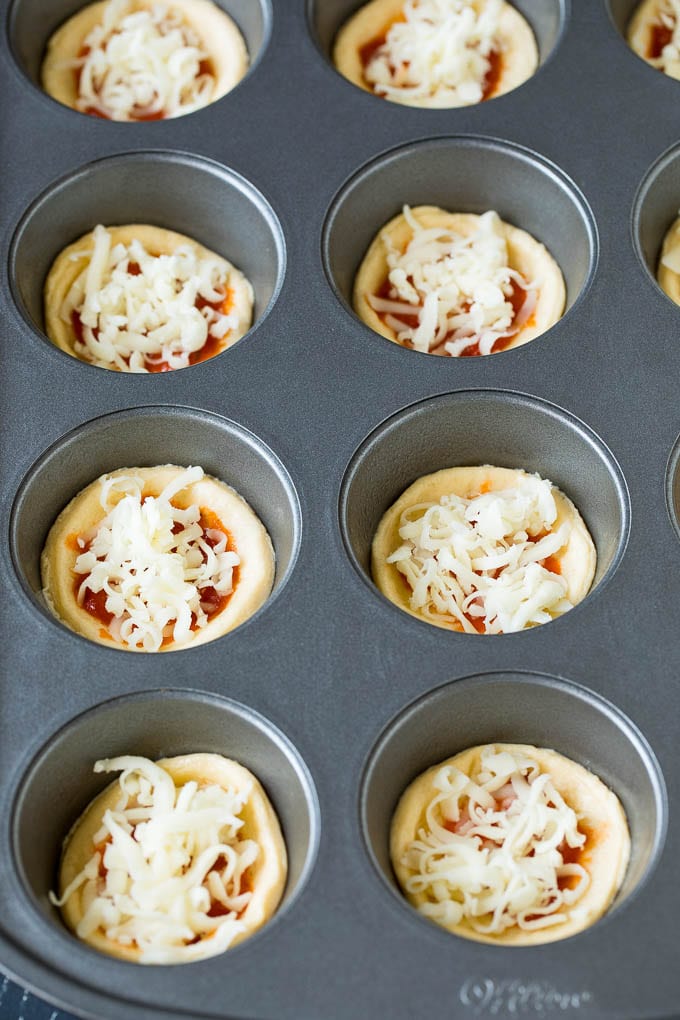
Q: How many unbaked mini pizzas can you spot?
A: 10